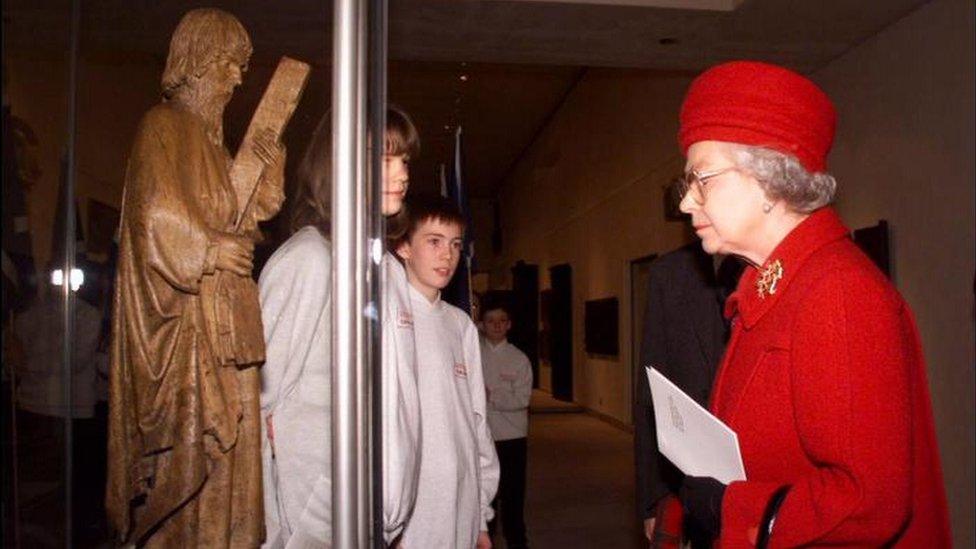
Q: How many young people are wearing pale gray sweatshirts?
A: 3